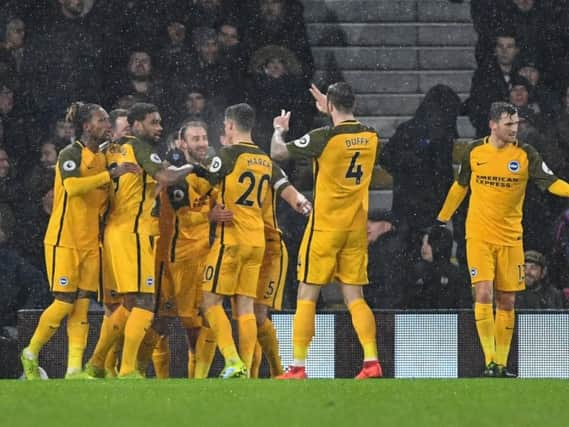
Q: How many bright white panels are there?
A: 3